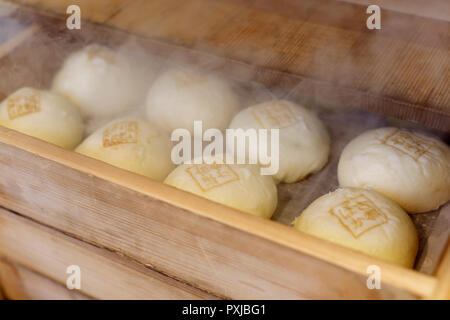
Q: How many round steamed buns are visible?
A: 8